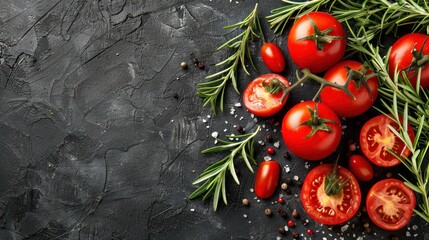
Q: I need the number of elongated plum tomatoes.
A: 3